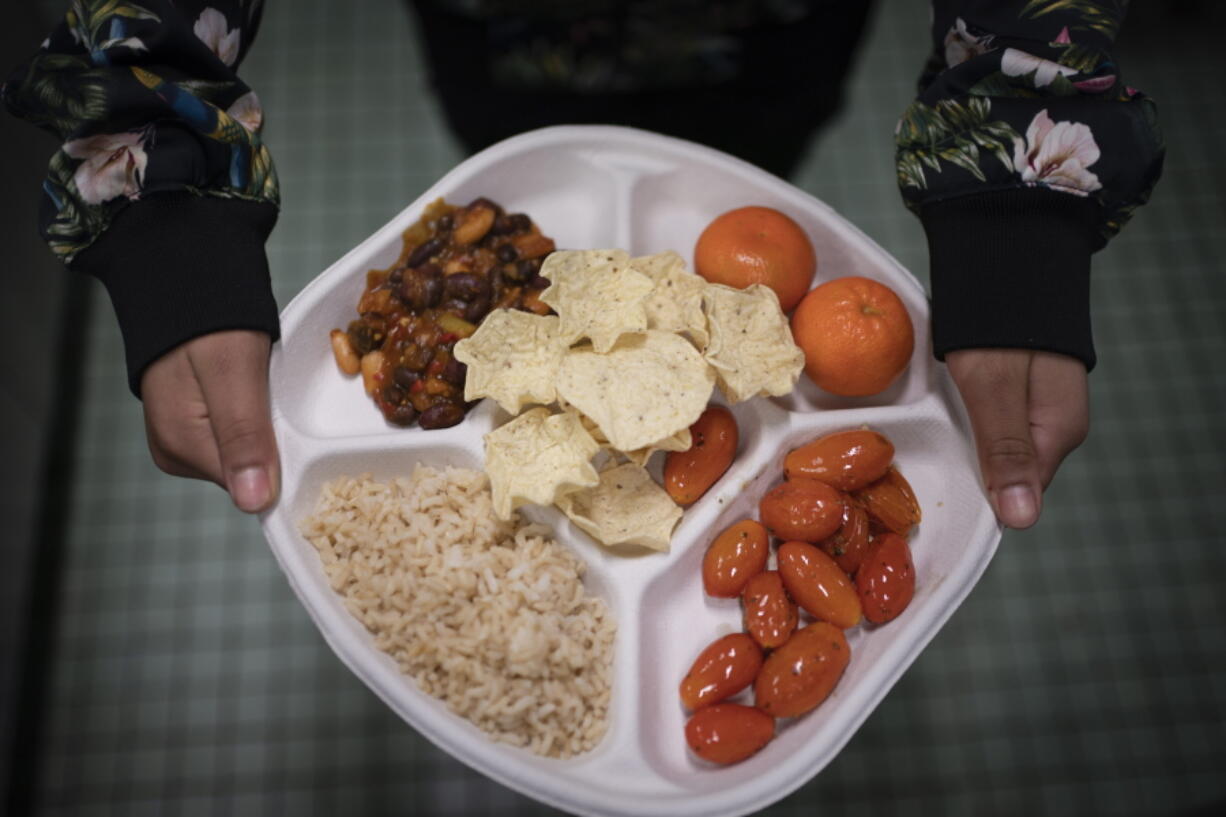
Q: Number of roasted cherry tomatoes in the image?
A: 12